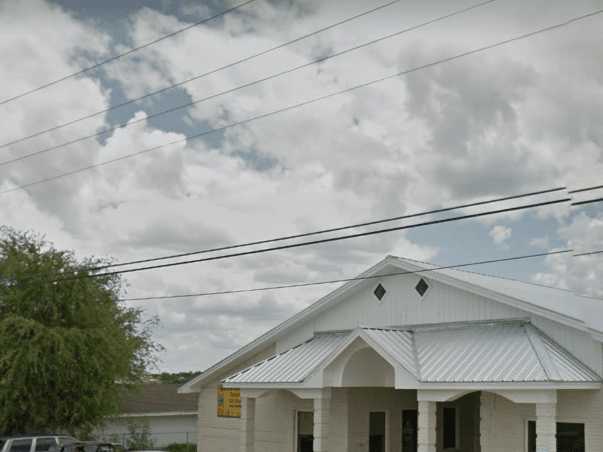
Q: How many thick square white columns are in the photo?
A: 4